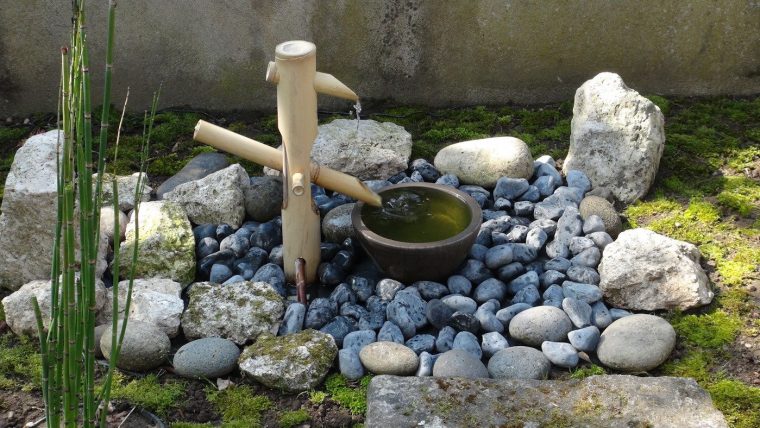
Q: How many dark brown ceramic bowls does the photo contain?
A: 1